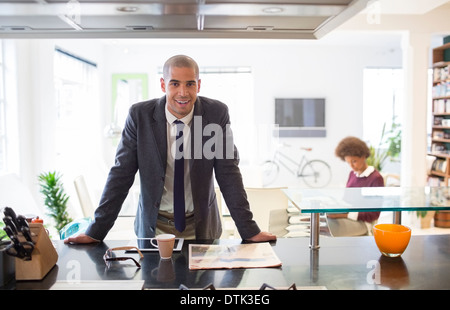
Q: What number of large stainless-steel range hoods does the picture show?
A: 1